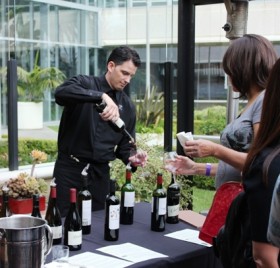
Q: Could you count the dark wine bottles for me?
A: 10